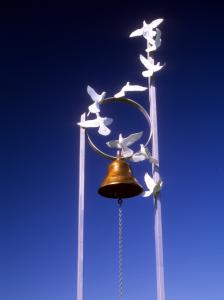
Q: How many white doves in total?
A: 9